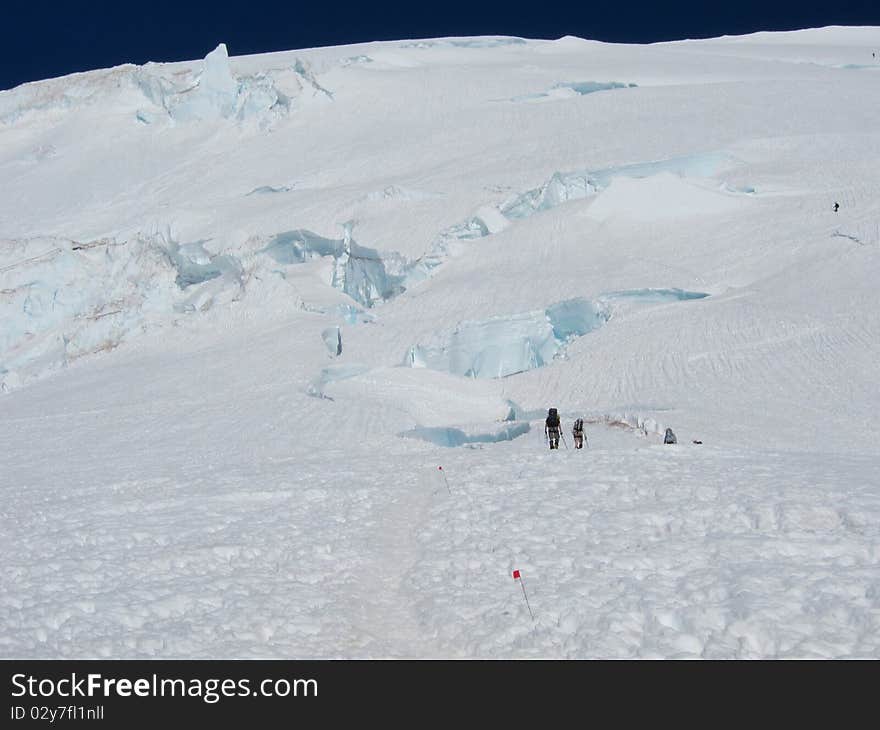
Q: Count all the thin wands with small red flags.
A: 2